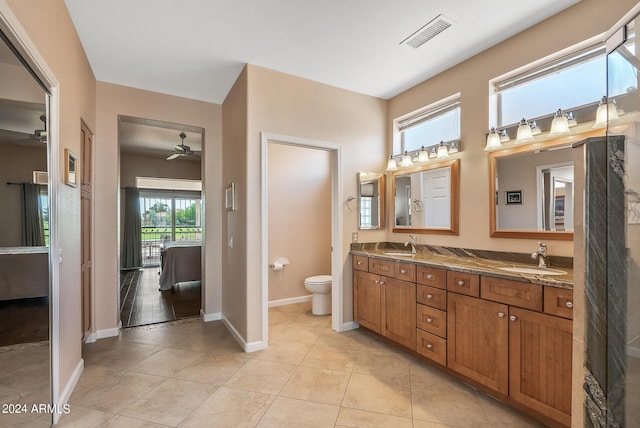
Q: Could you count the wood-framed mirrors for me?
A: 2